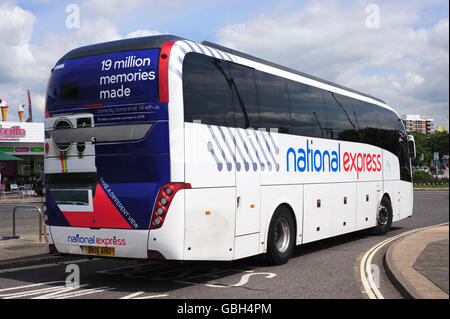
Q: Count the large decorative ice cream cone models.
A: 2